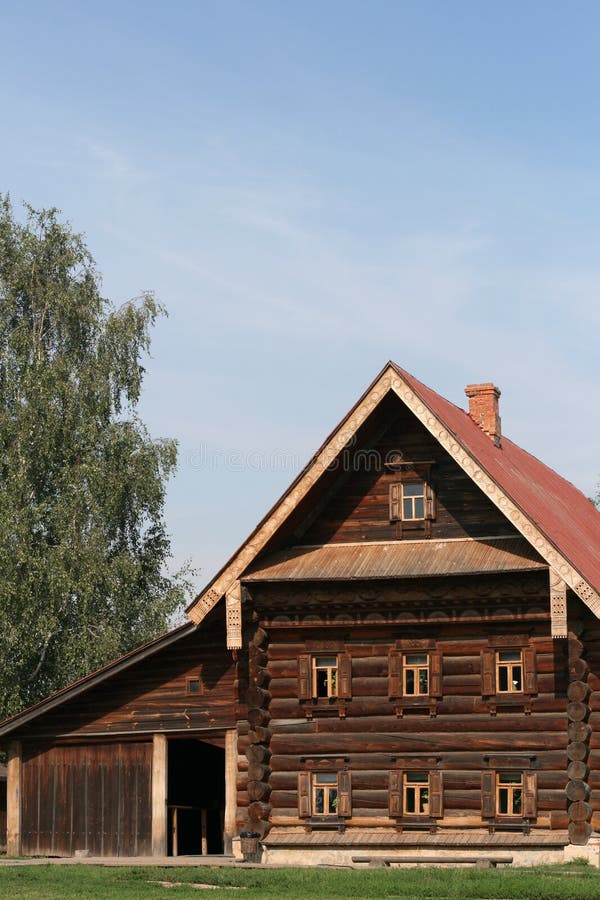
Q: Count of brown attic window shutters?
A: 2